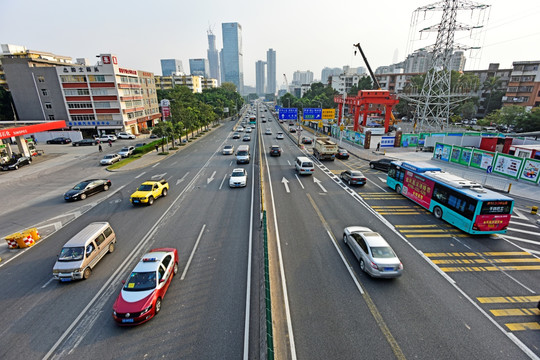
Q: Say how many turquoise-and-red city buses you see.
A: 1